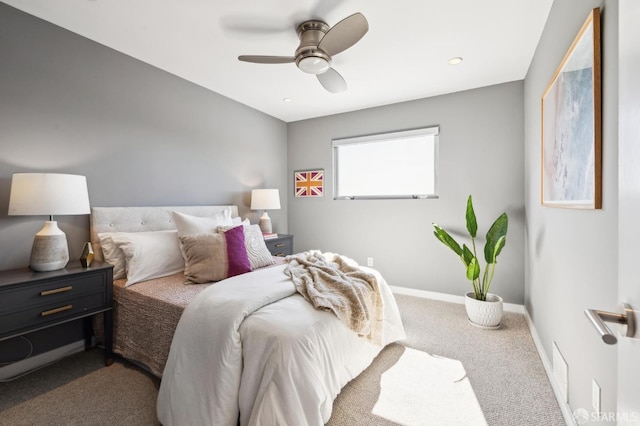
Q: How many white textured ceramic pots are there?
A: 1